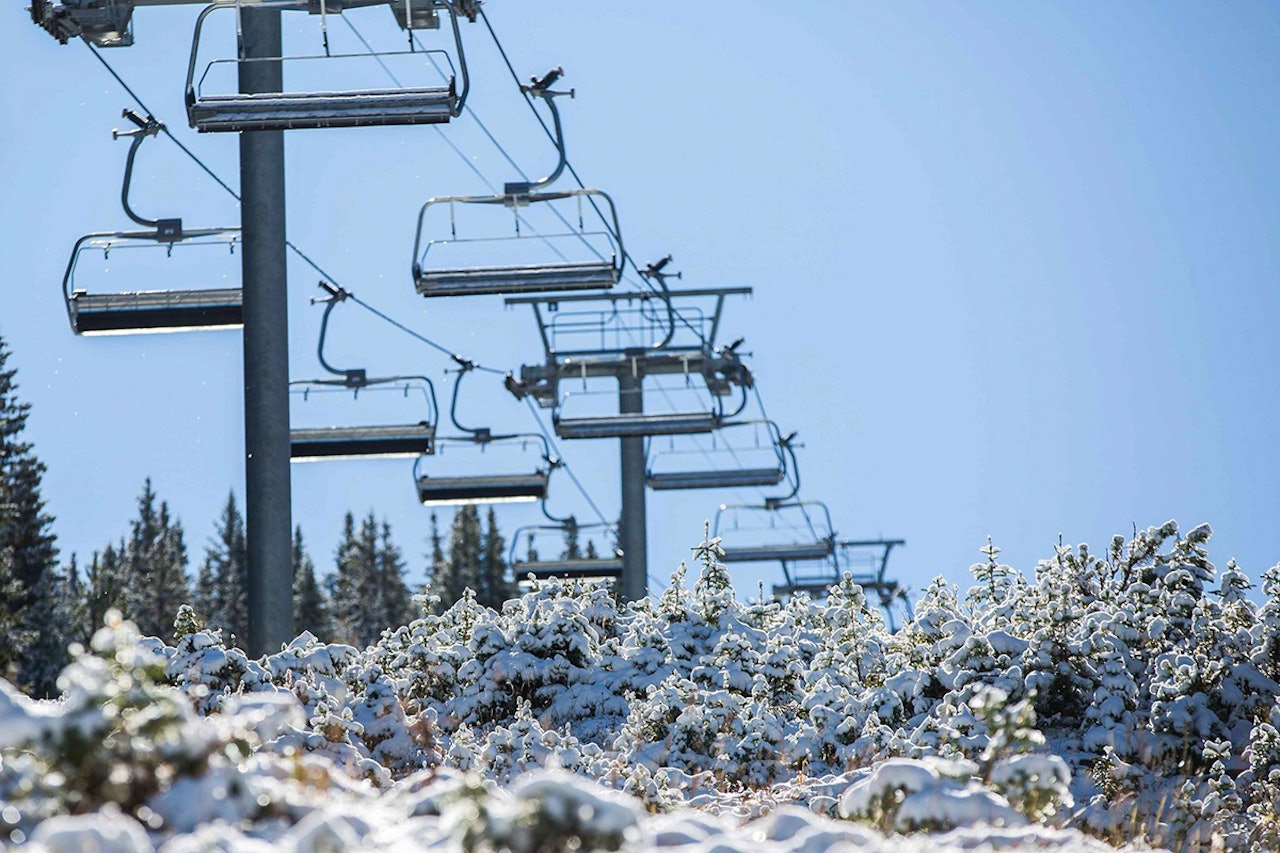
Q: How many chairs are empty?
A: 9